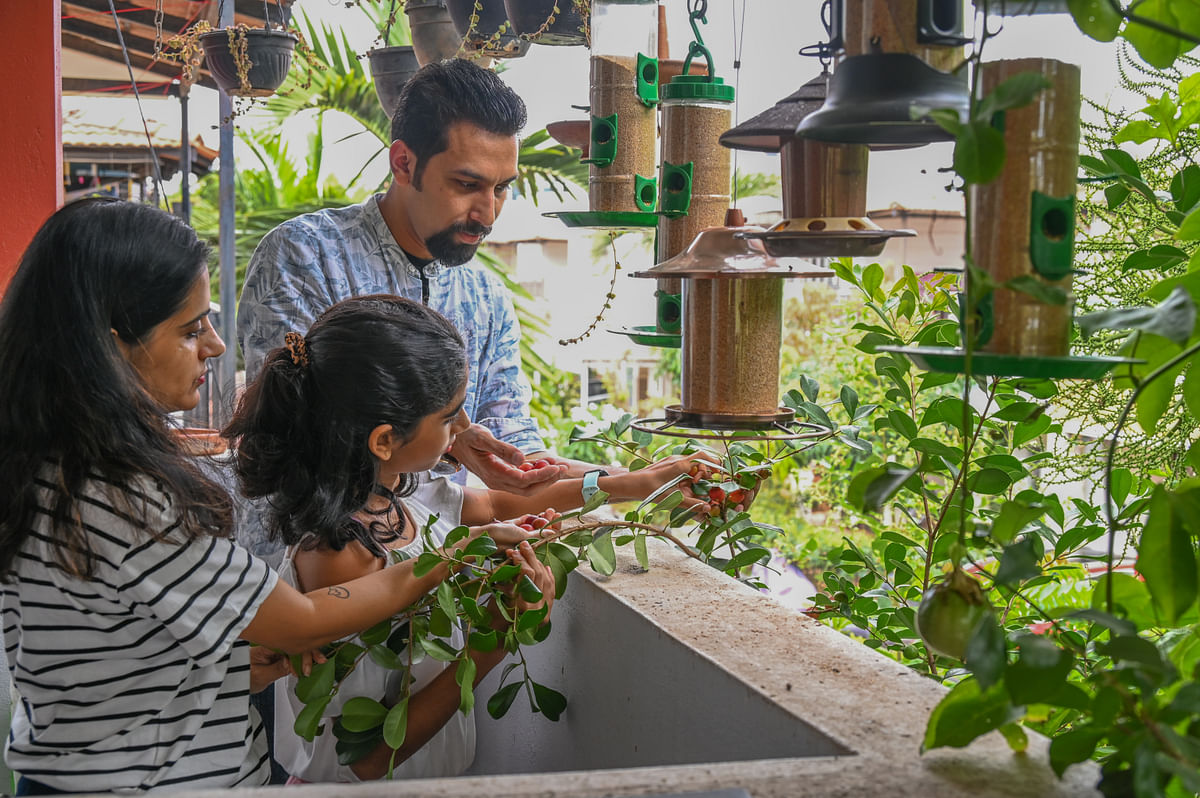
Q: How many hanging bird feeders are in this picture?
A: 6